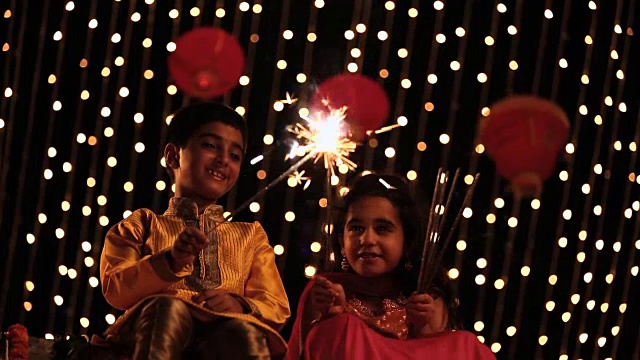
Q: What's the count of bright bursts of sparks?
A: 1